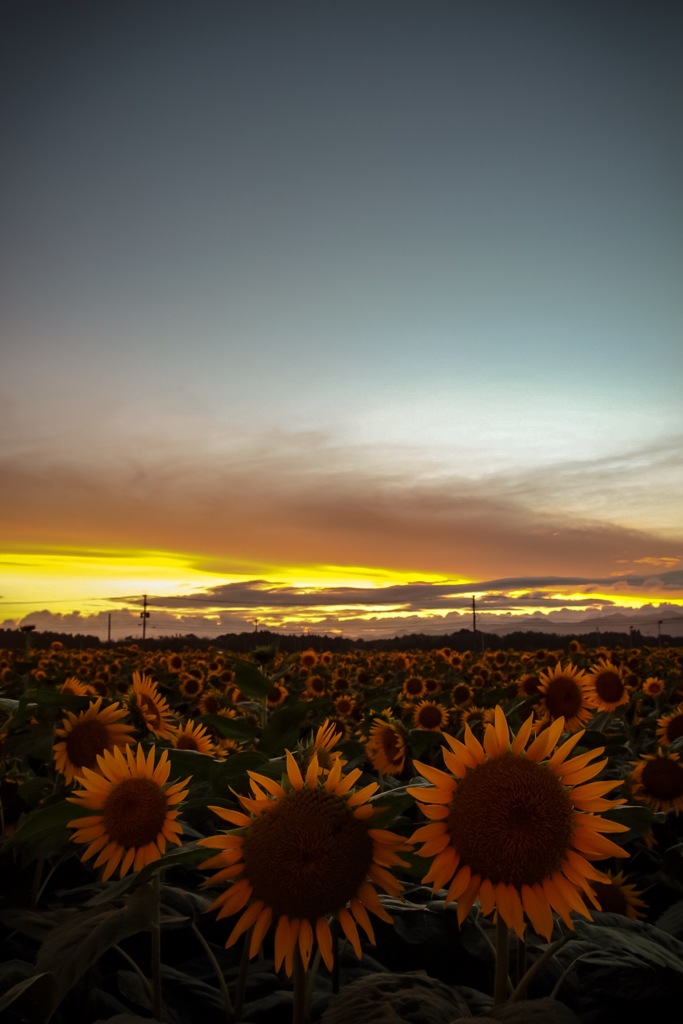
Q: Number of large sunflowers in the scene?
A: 3